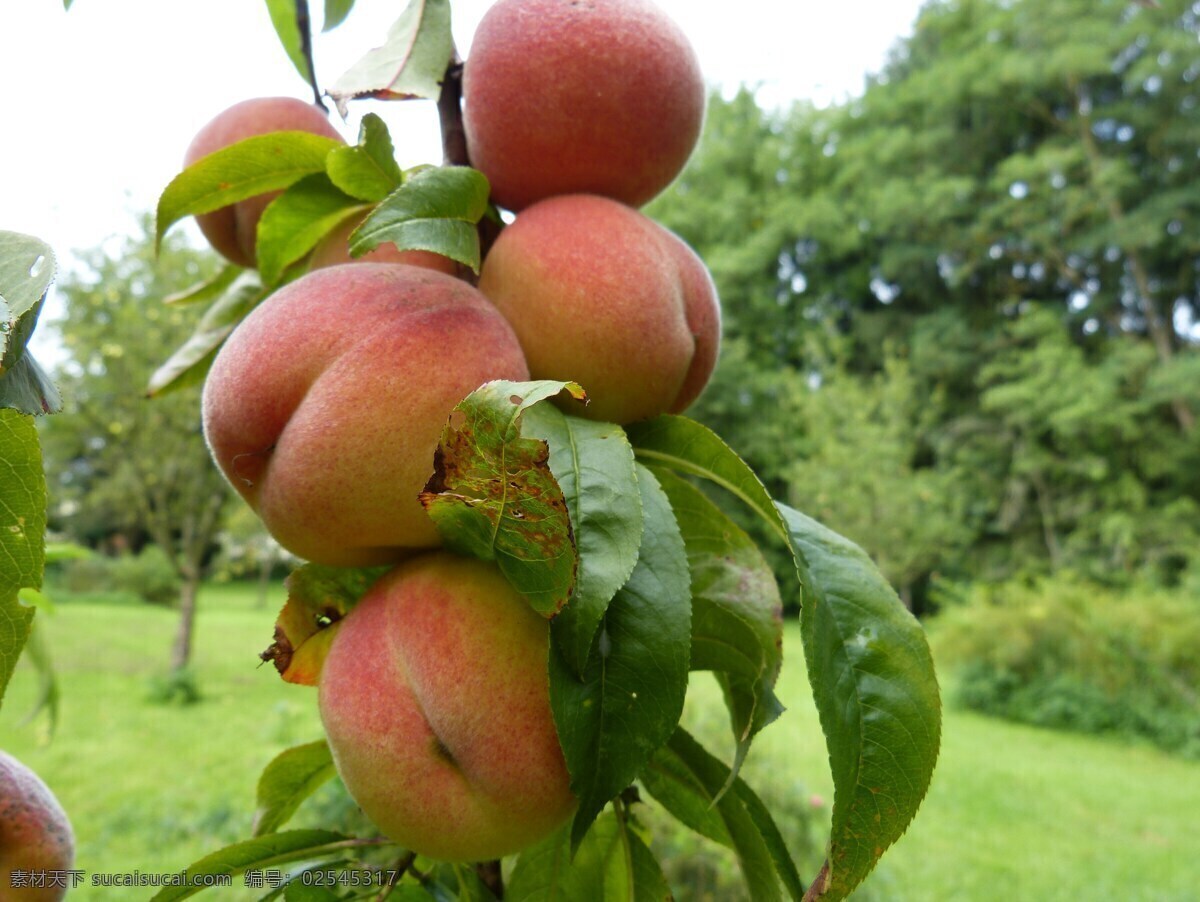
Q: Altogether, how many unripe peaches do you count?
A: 0